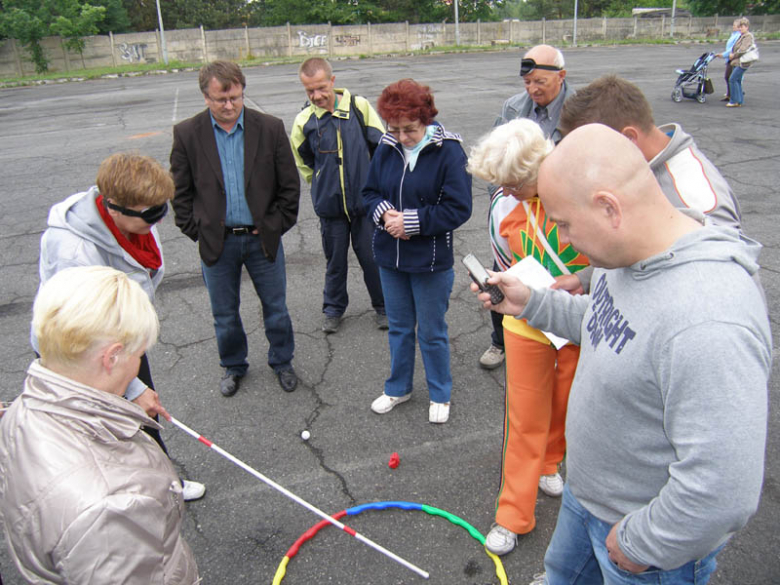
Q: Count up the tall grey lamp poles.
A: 4